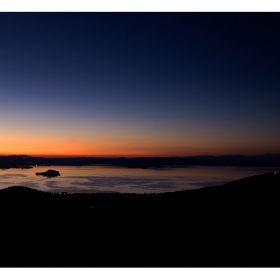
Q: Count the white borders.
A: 2